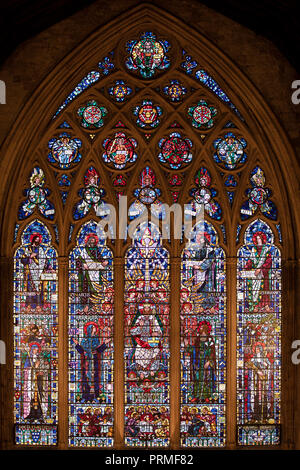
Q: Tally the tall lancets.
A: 5